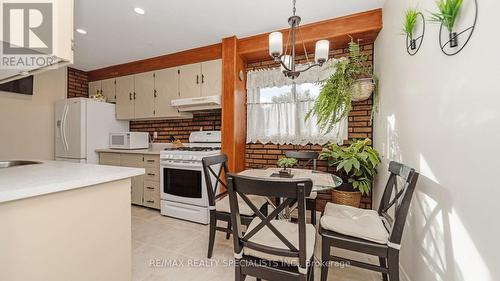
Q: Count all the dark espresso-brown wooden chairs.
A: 4